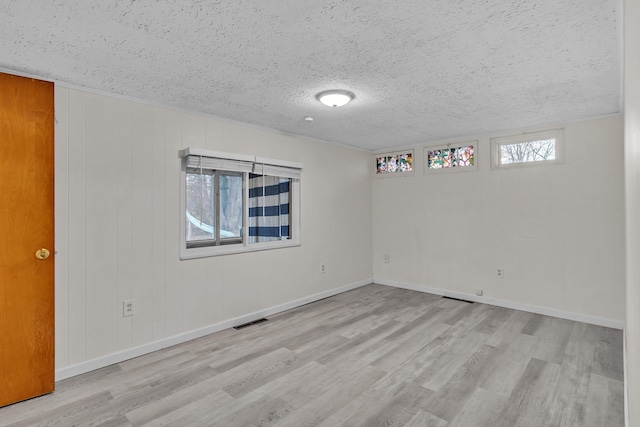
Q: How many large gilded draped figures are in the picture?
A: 0